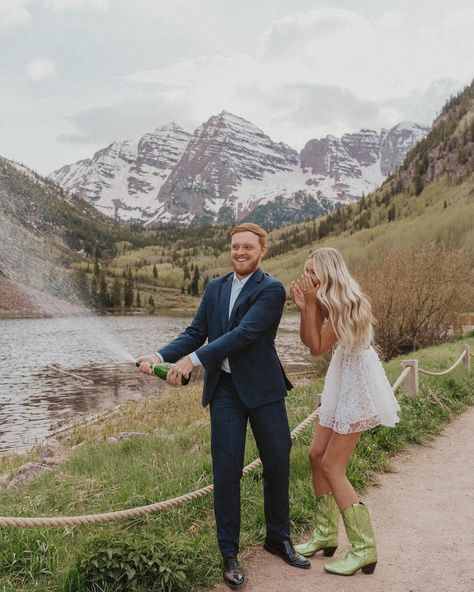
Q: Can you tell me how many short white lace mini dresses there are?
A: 1